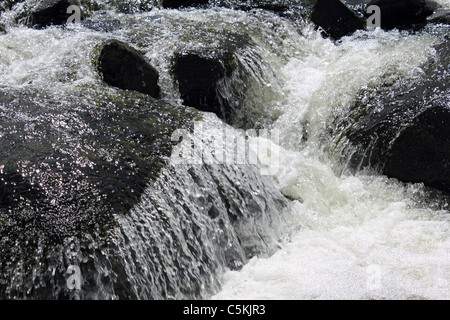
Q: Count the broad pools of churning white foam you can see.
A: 1